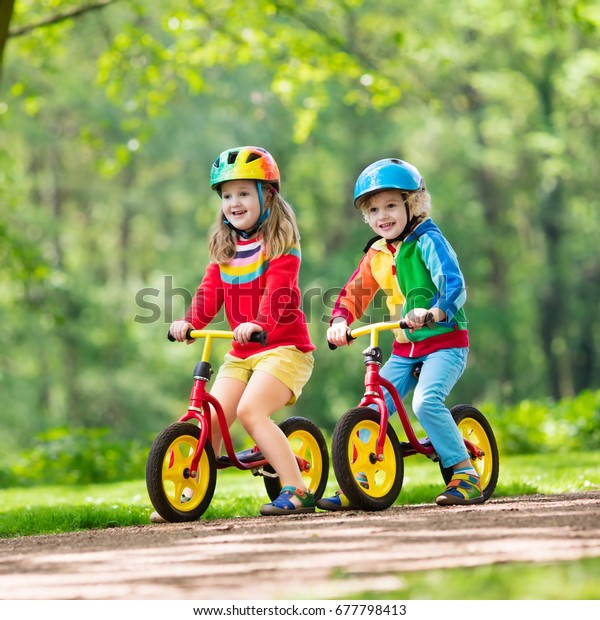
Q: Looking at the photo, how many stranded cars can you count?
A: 0